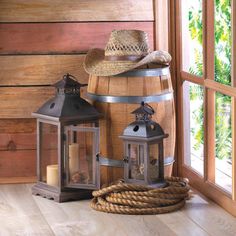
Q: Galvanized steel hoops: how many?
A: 3